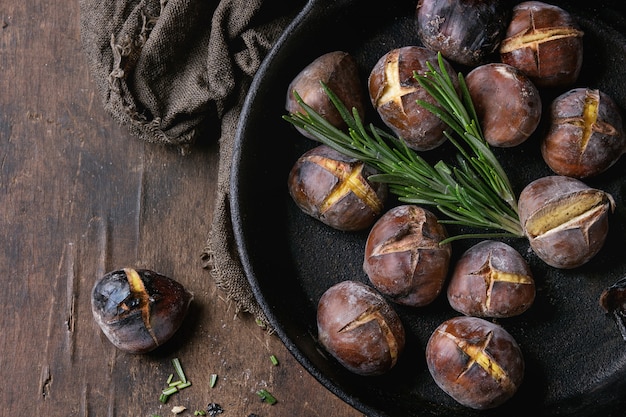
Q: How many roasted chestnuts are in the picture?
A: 13